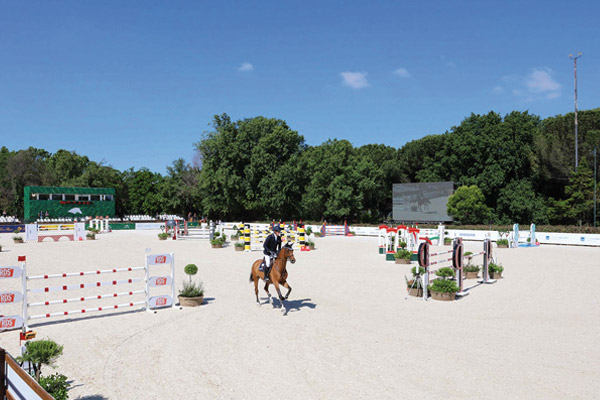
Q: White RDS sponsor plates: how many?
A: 6